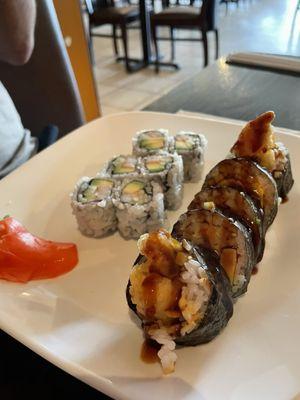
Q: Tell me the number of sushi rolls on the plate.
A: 11